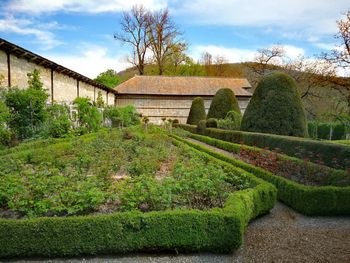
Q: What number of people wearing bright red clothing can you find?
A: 0